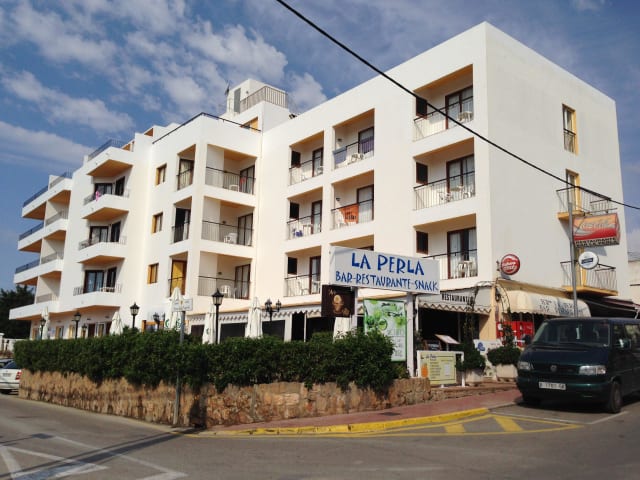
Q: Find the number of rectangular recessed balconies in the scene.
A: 12